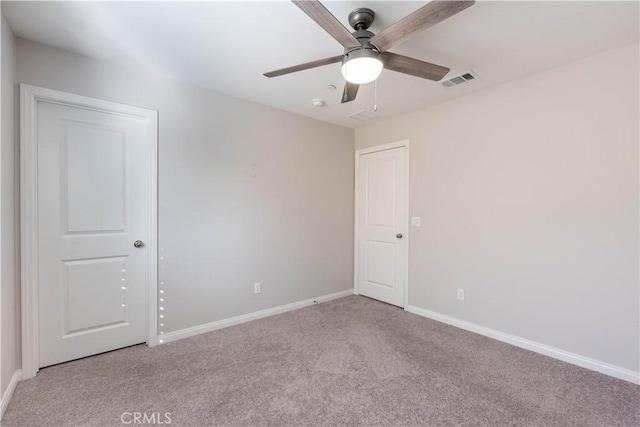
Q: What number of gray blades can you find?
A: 5